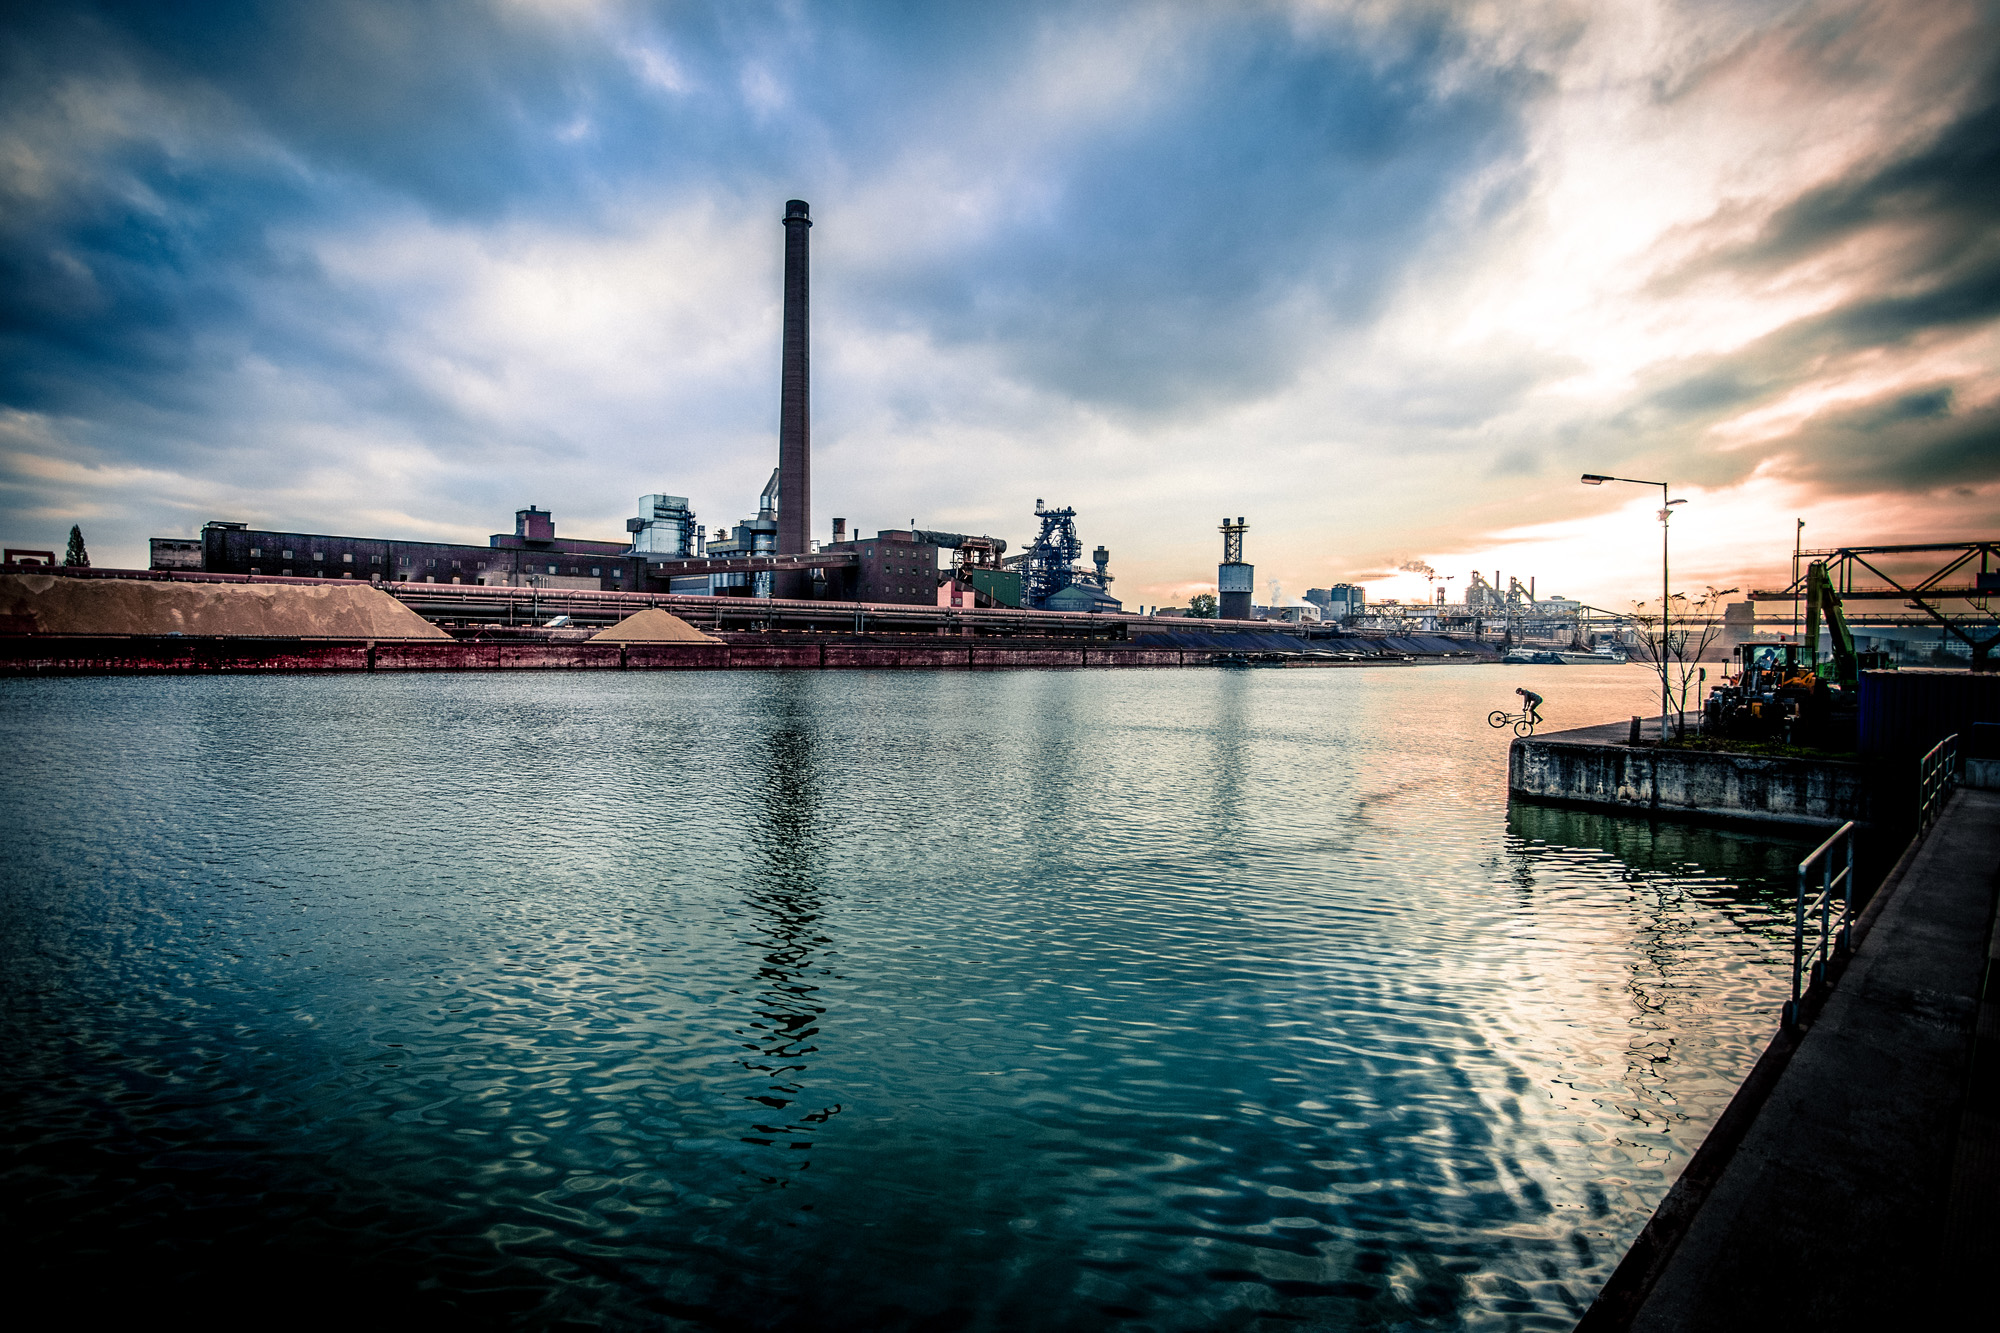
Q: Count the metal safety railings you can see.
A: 2